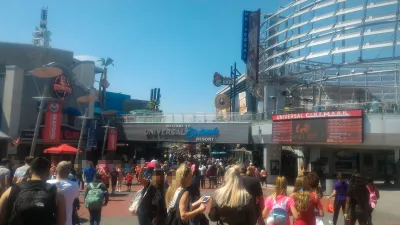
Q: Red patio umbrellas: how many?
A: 1